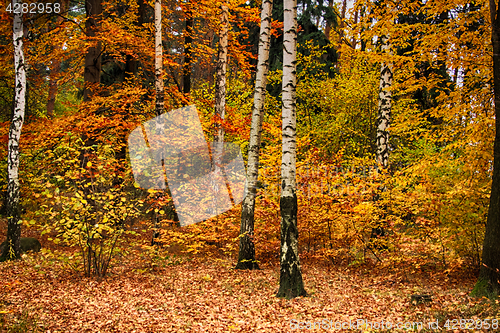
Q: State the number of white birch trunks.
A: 6